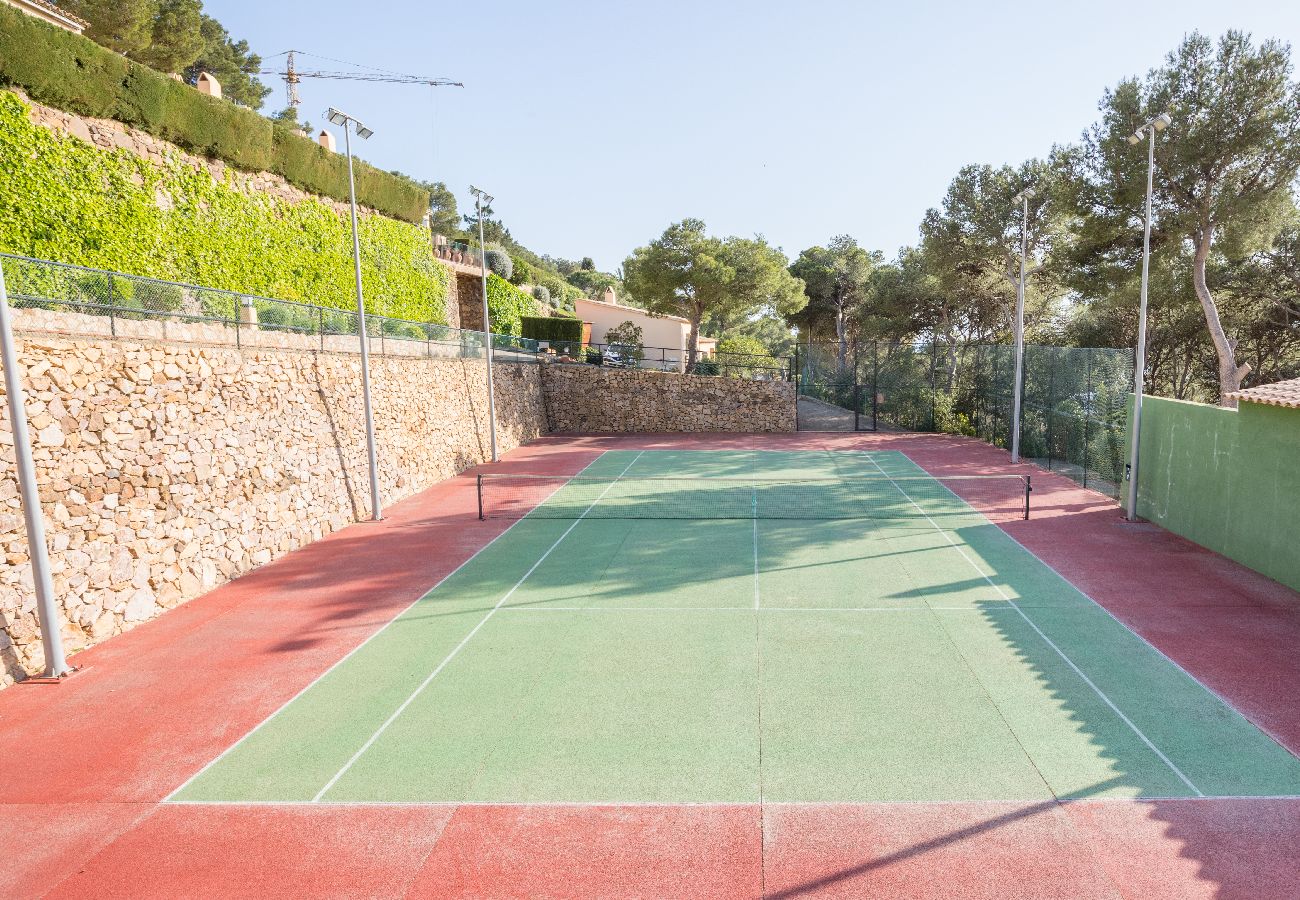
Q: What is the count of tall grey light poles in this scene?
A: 5